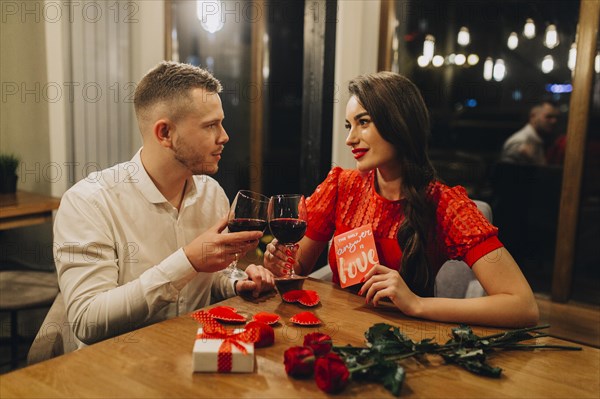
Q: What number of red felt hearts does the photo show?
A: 4